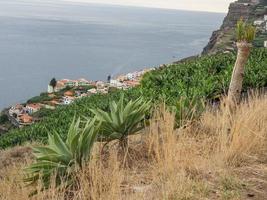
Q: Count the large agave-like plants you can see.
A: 2